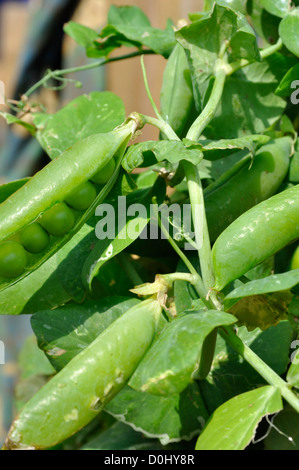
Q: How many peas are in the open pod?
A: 5